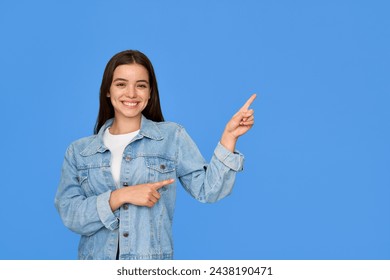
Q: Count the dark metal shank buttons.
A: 5